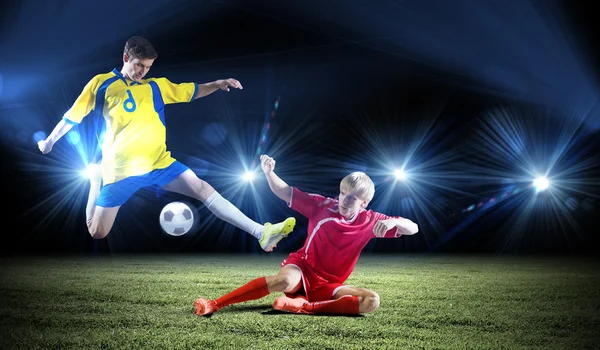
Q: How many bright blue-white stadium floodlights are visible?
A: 4